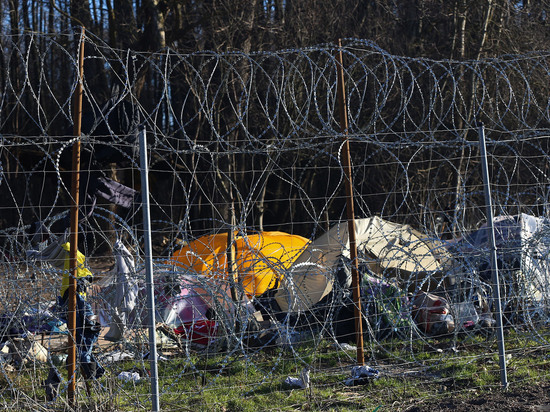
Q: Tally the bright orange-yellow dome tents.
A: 1